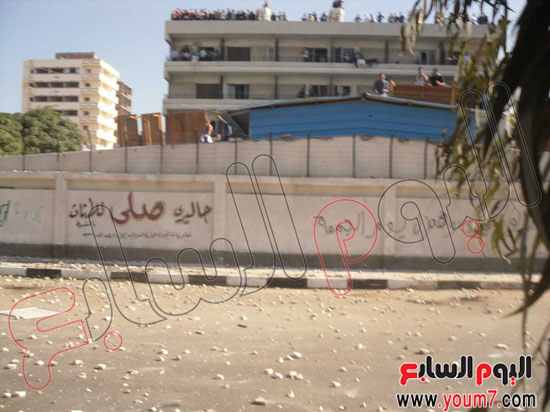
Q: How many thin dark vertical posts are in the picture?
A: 12